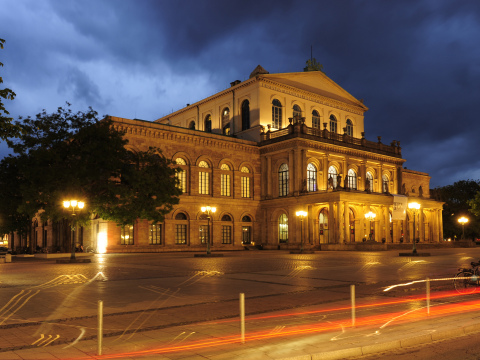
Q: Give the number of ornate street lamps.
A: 6